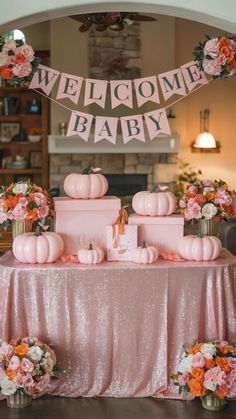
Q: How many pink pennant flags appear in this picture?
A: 11